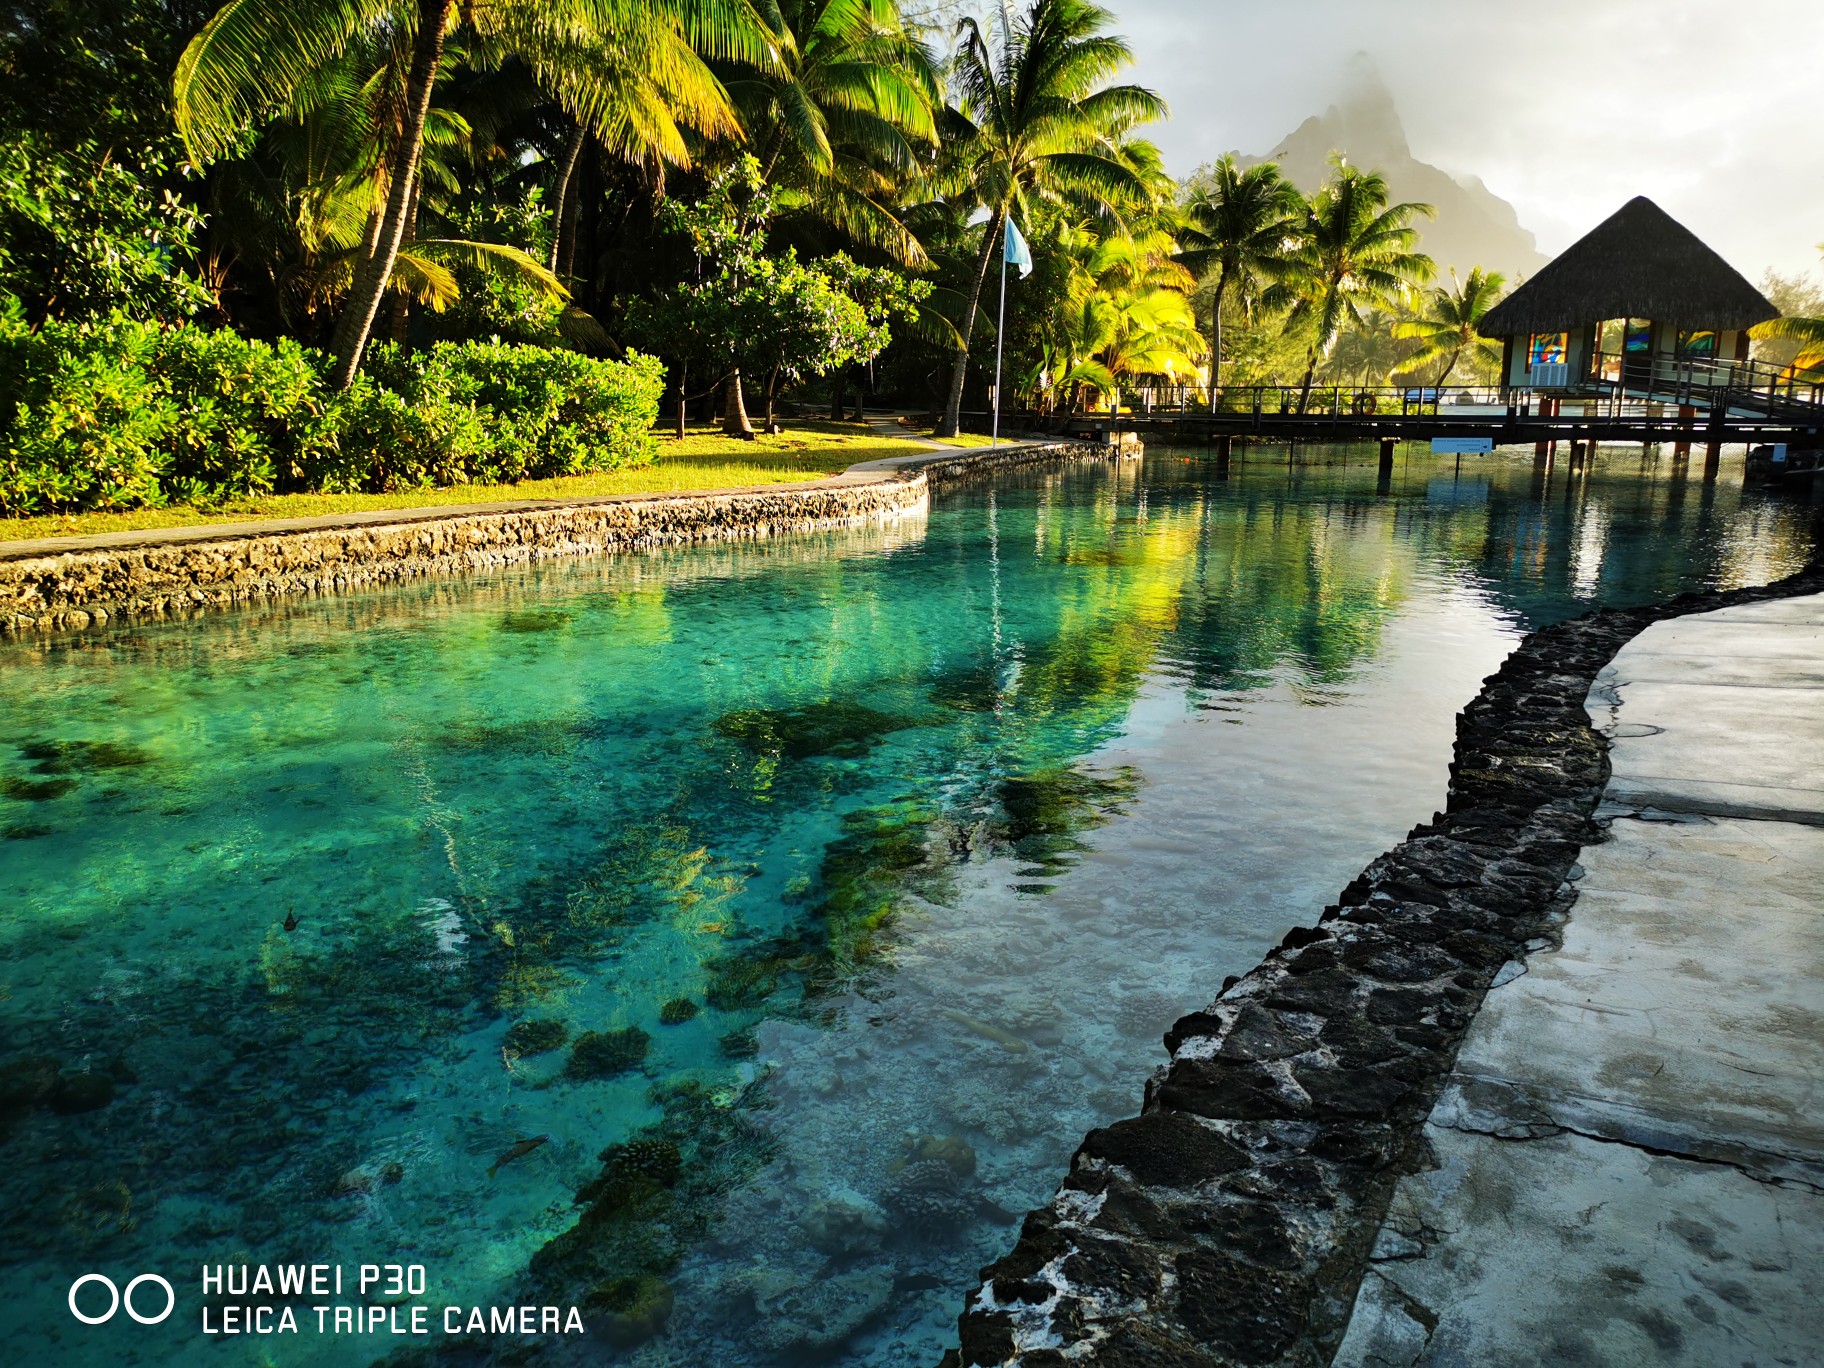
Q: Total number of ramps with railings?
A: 1